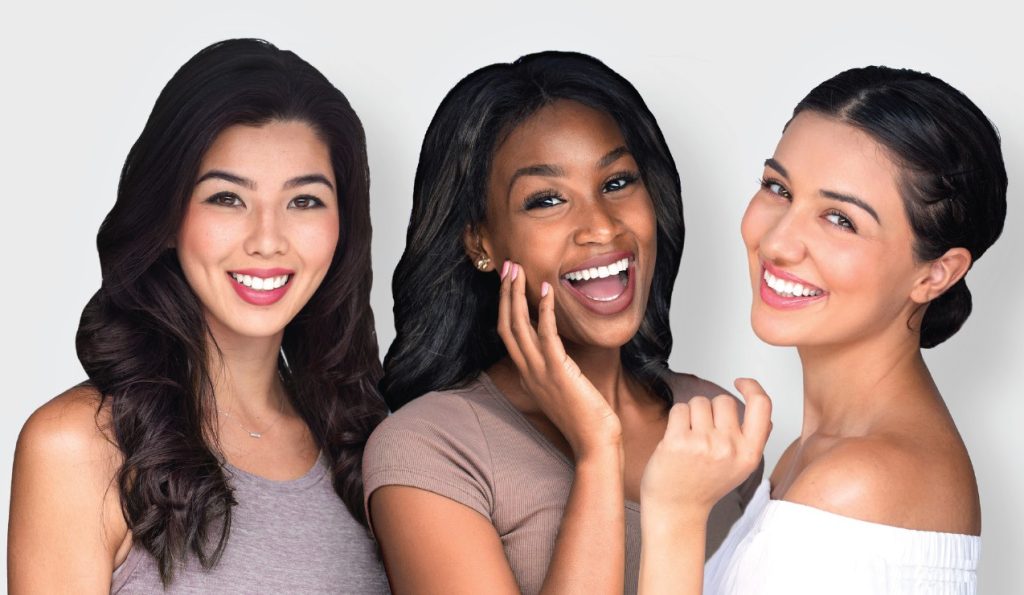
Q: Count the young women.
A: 3